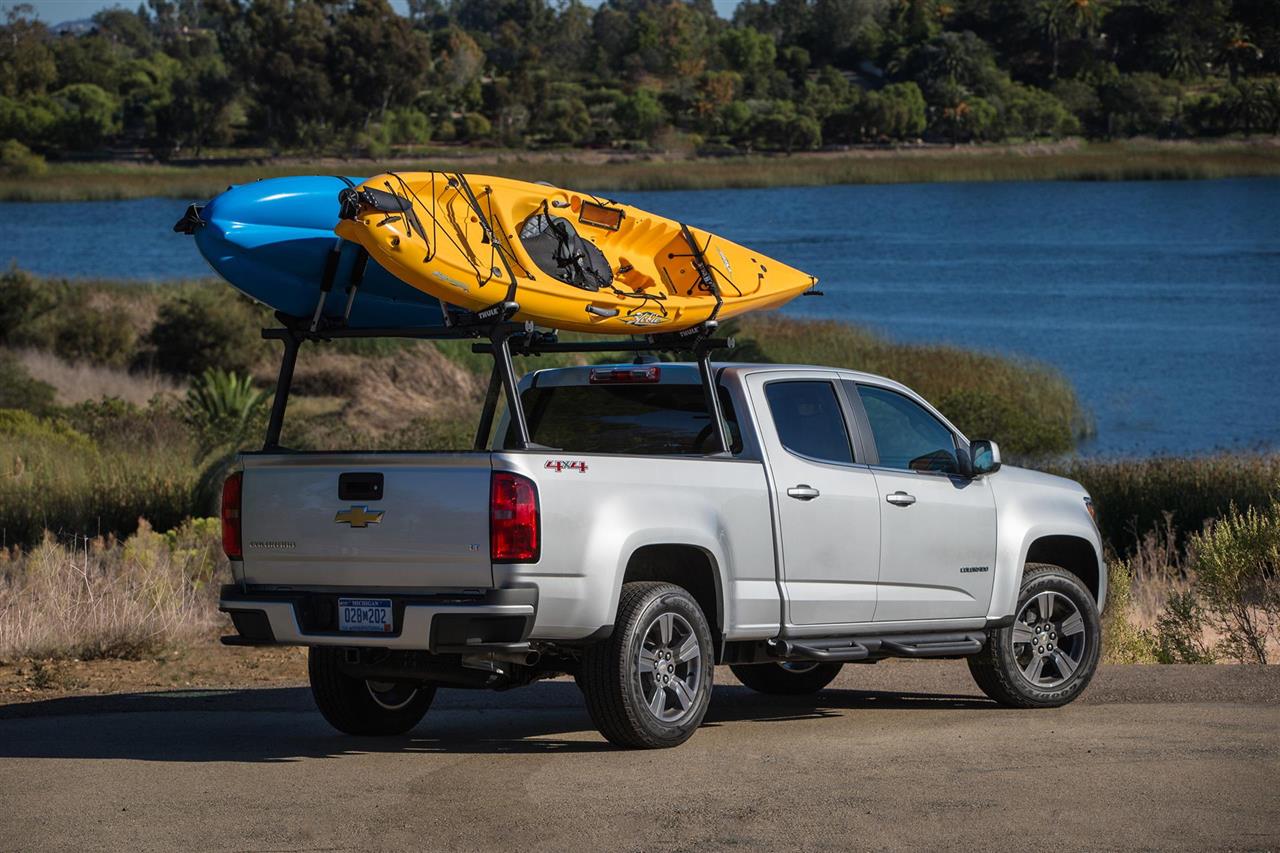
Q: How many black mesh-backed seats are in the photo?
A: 1